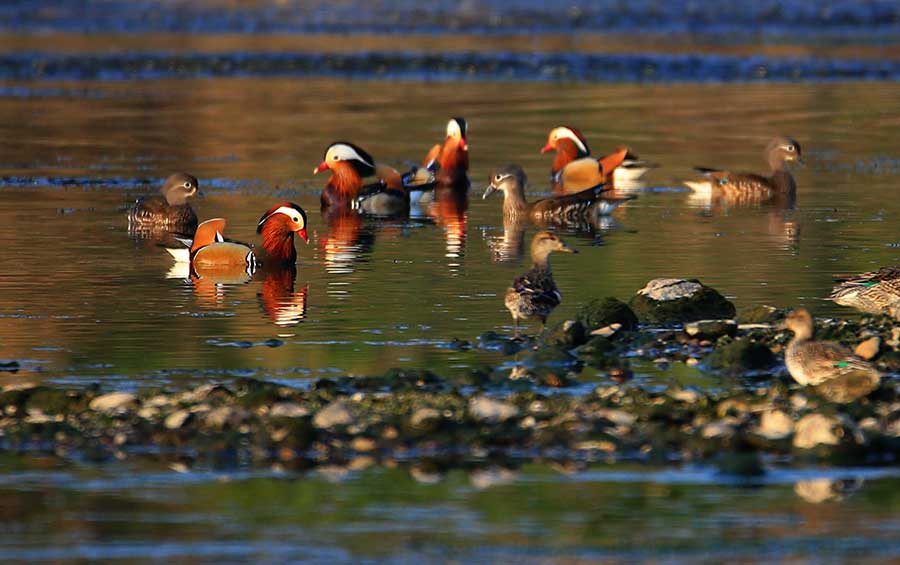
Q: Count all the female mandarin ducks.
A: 3